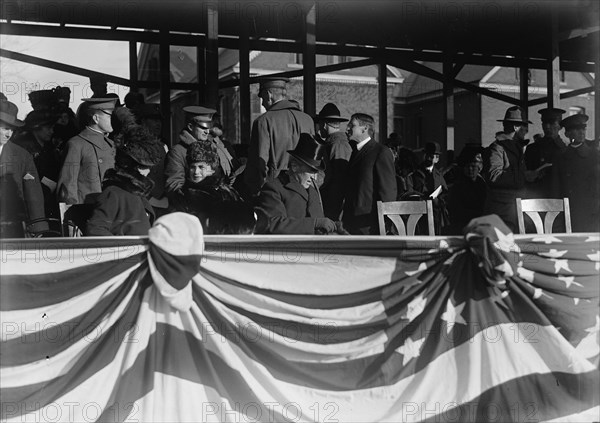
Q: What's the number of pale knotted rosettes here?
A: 1